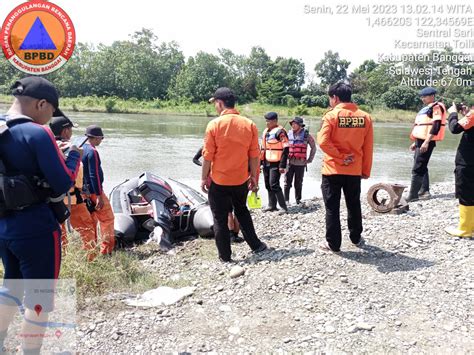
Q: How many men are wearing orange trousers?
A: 2